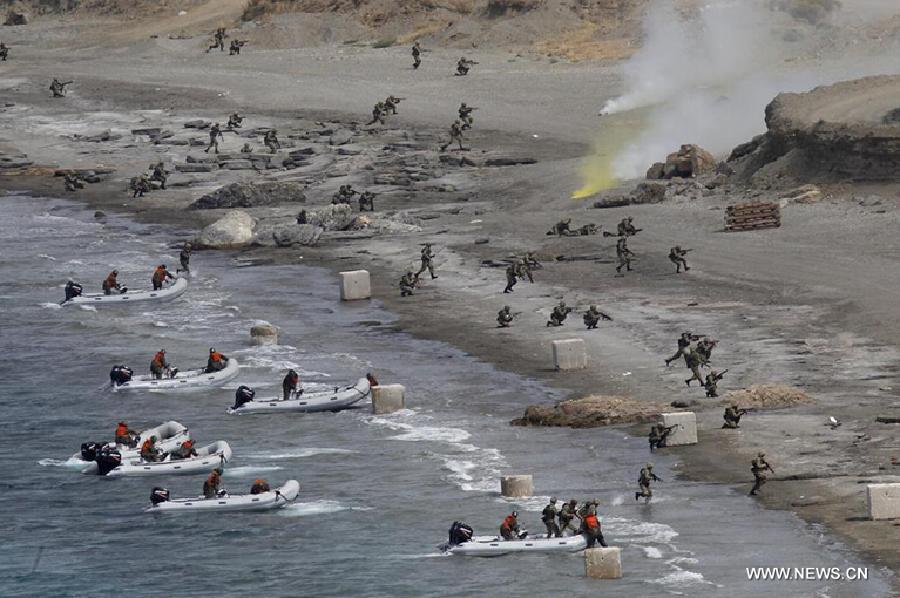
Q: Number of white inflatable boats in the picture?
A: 7